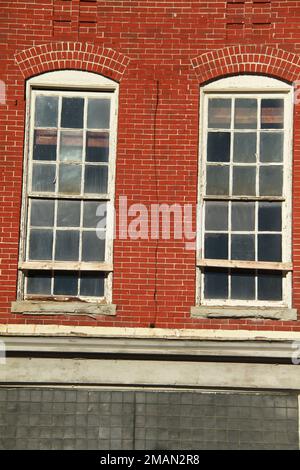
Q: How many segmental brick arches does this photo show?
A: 2